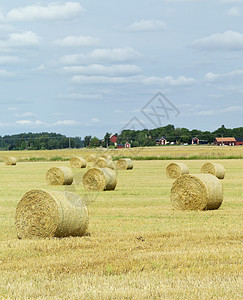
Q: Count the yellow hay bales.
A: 12